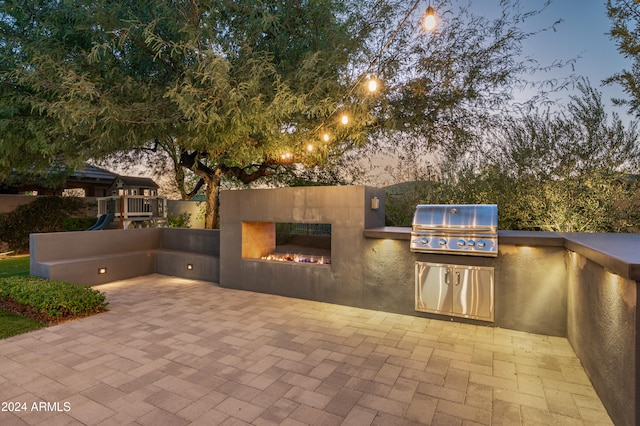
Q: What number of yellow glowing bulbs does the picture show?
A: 7